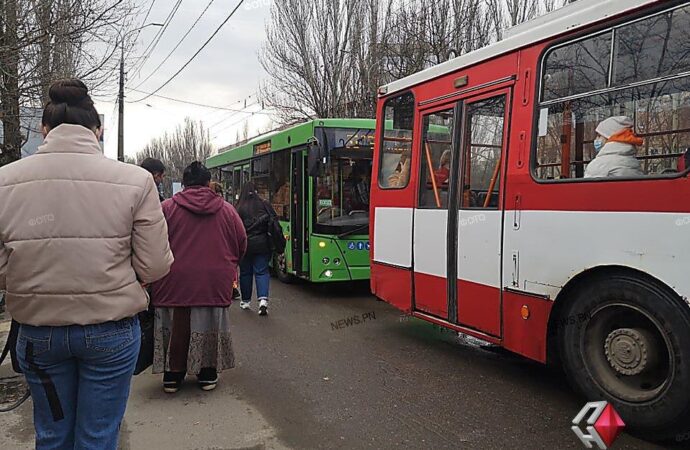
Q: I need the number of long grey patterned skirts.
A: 1